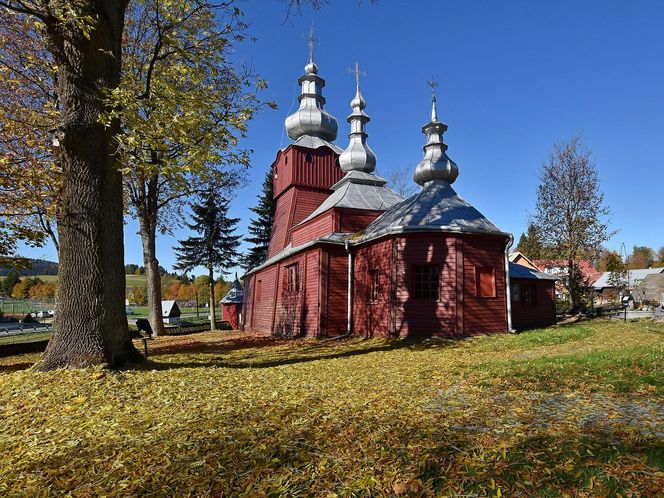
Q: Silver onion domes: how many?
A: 3